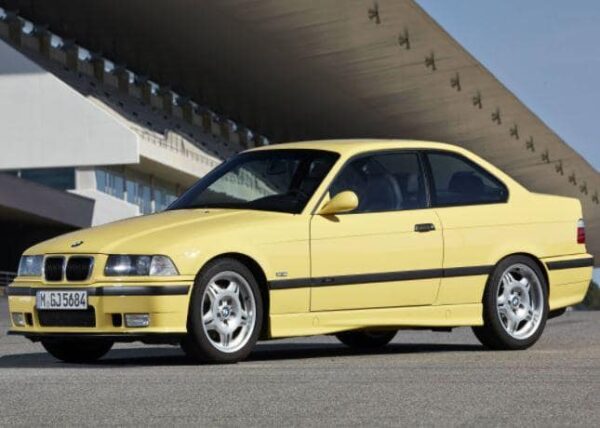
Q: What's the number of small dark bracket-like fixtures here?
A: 13